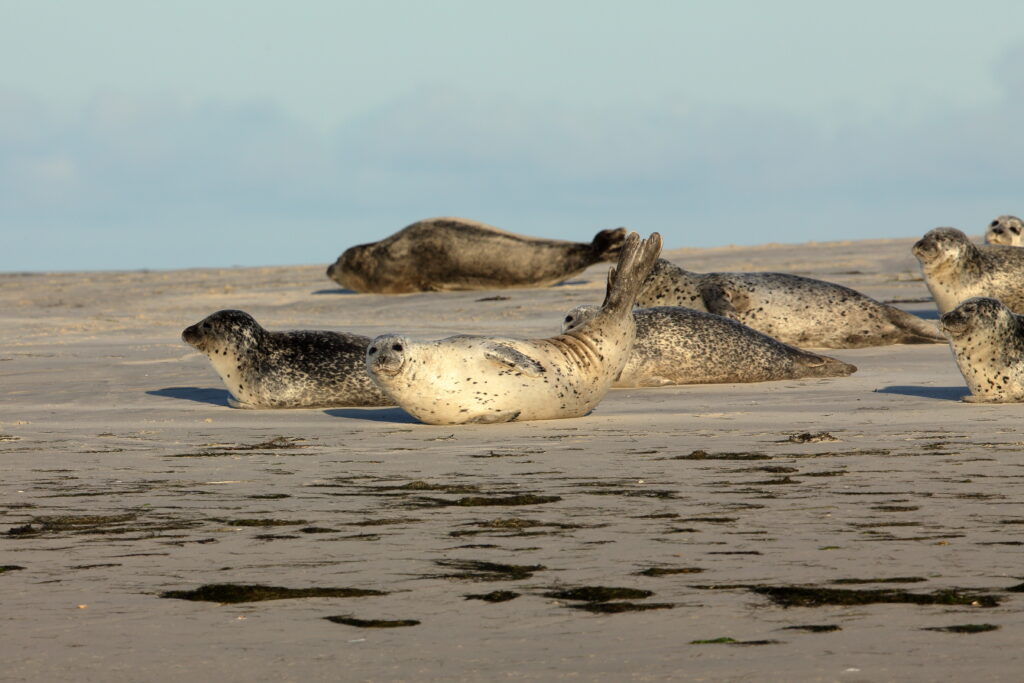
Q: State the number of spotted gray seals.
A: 8